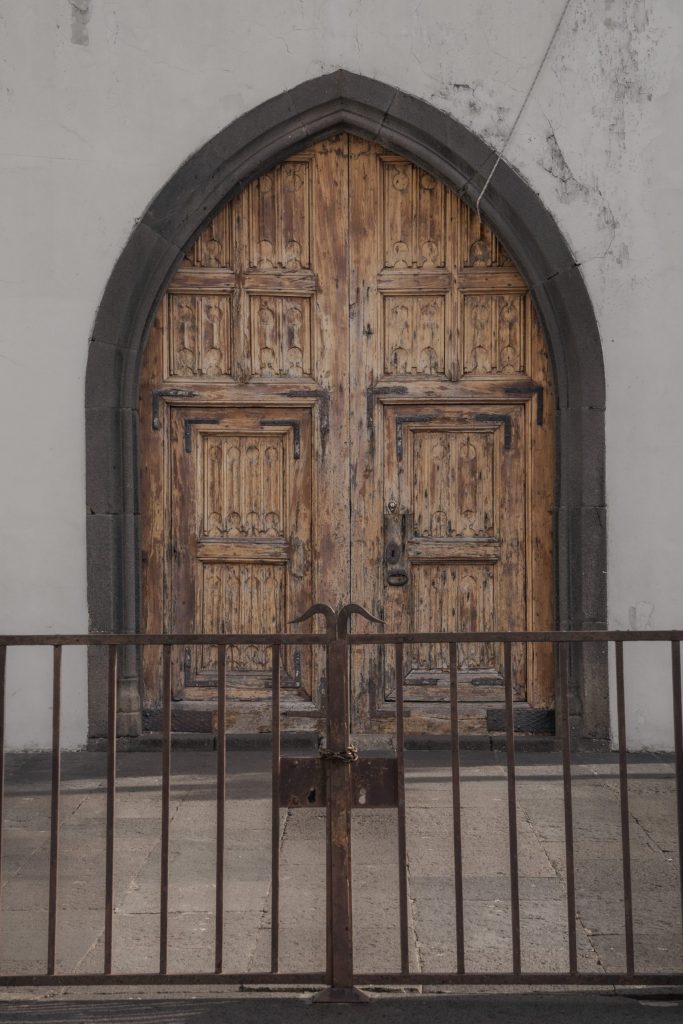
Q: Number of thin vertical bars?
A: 12